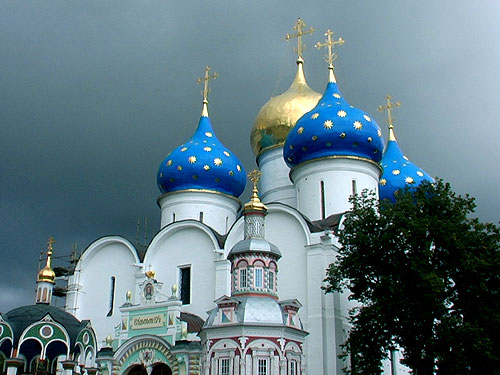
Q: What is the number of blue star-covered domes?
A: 3